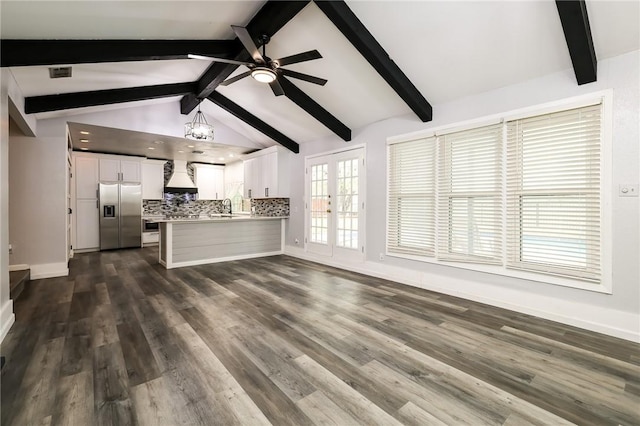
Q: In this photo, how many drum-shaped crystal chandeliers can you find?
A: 1